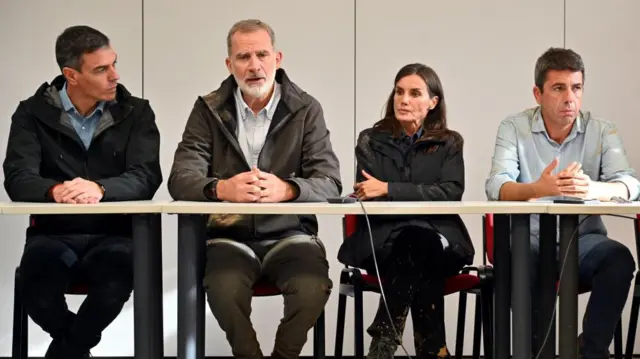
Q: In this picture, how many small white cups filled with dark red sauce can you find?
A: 0